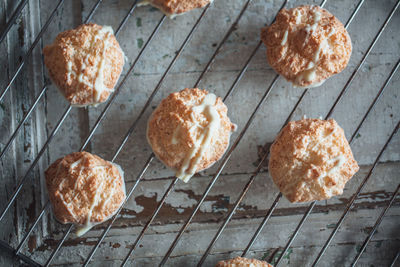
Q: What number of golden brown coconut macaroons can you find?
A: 7